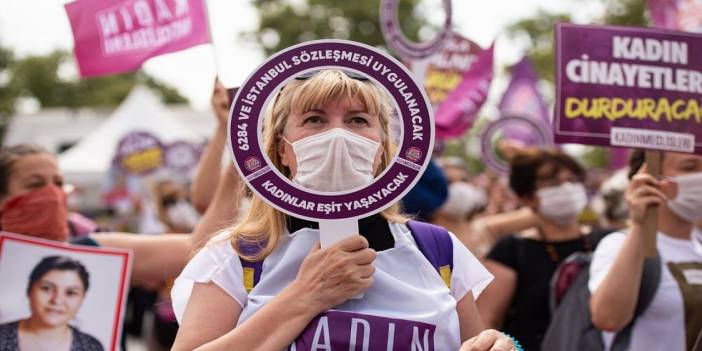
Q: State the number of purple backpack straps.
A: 2